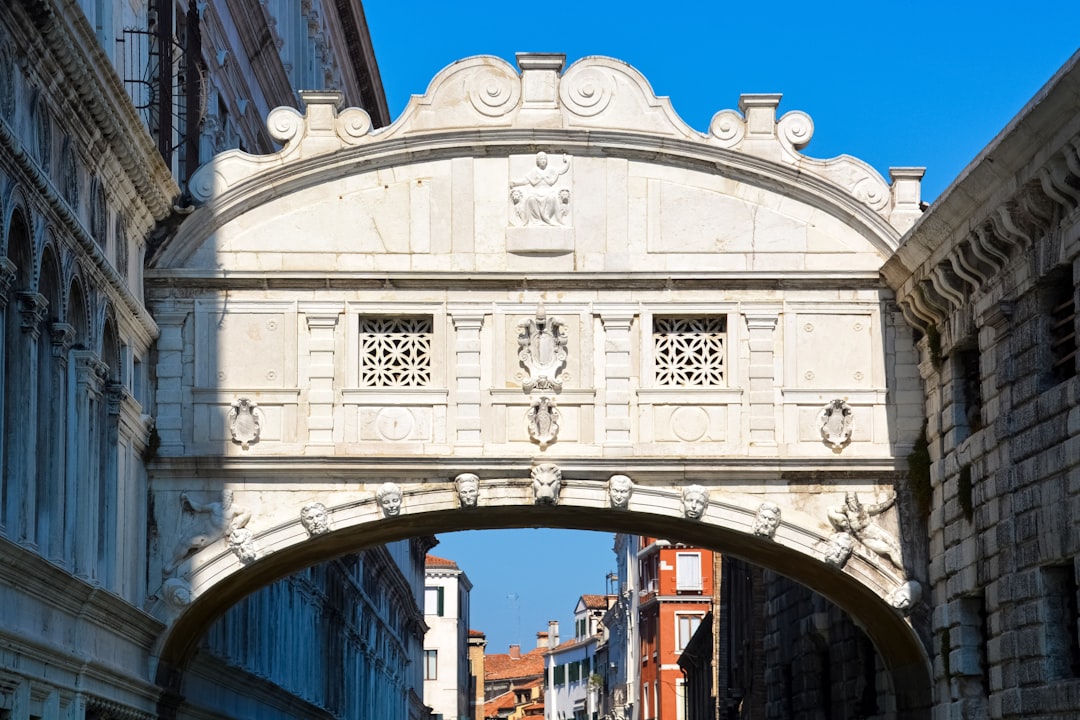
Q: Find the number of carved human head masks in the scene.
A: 10